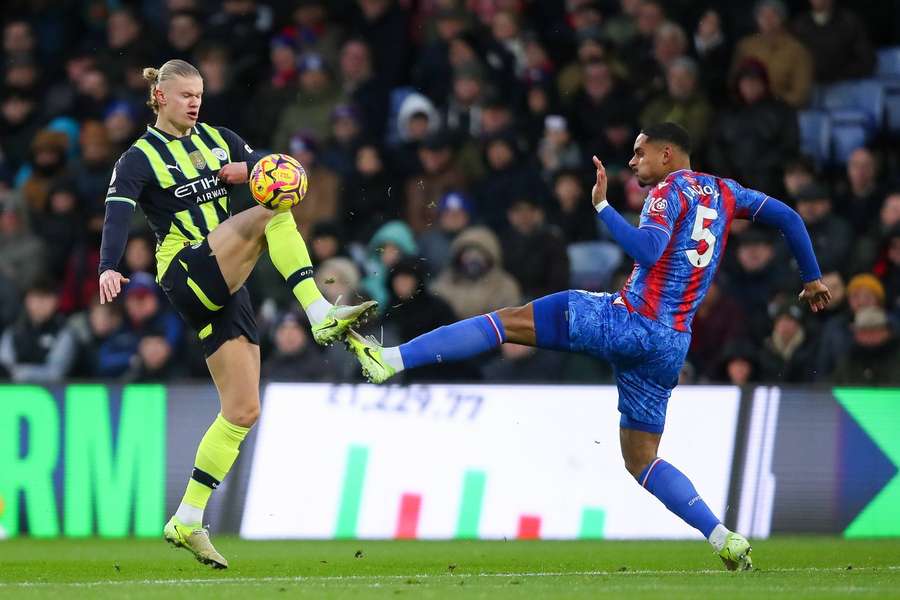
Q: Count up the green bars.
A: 3